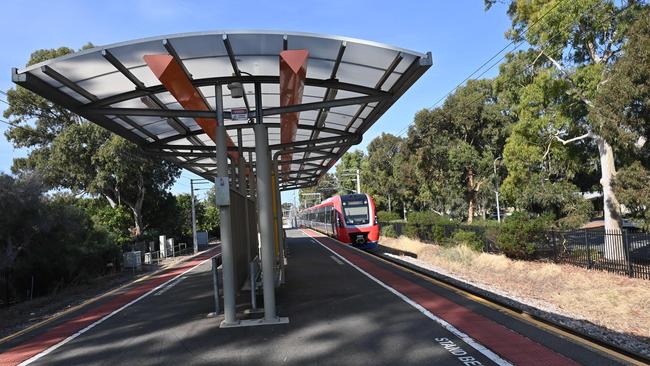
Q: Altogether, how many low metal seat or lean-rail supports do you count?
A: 2